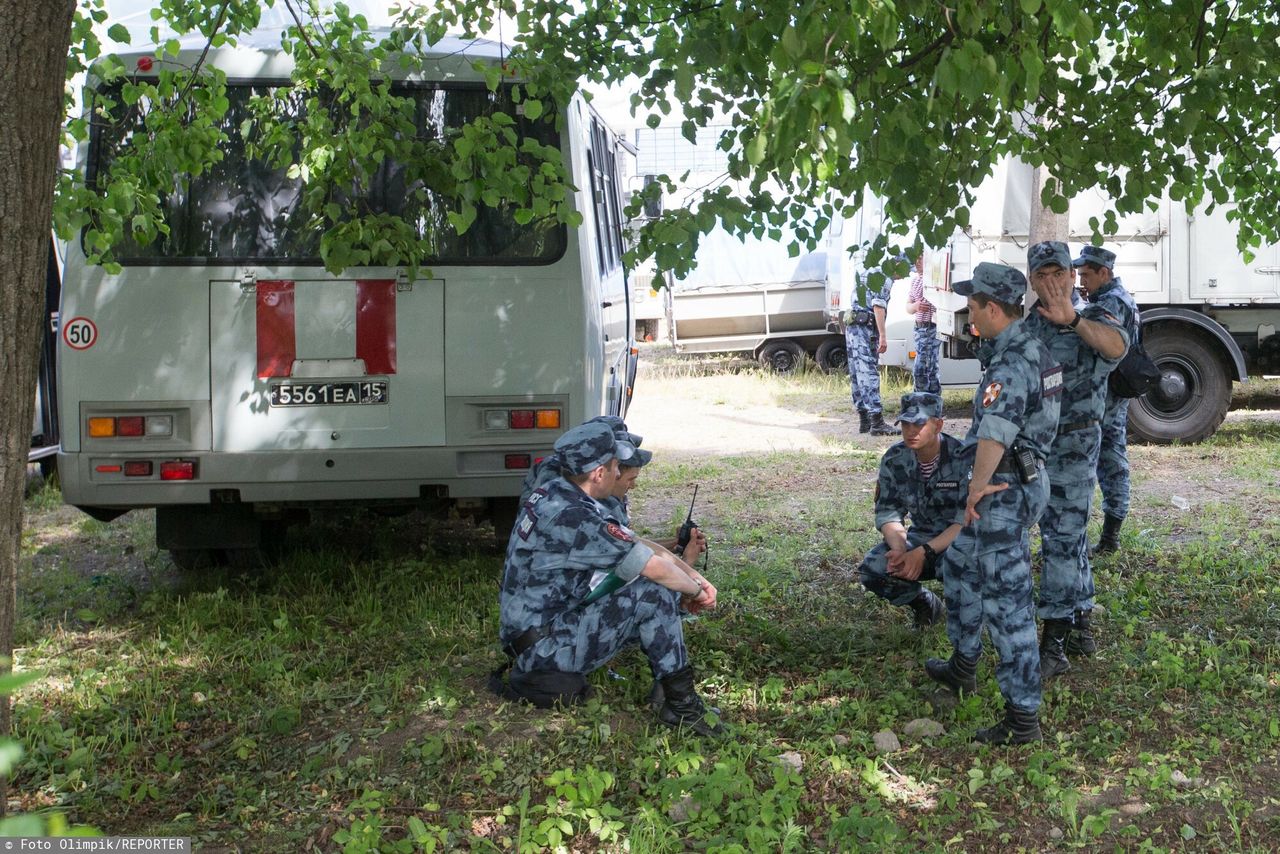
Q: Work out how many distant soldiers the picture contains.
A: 2